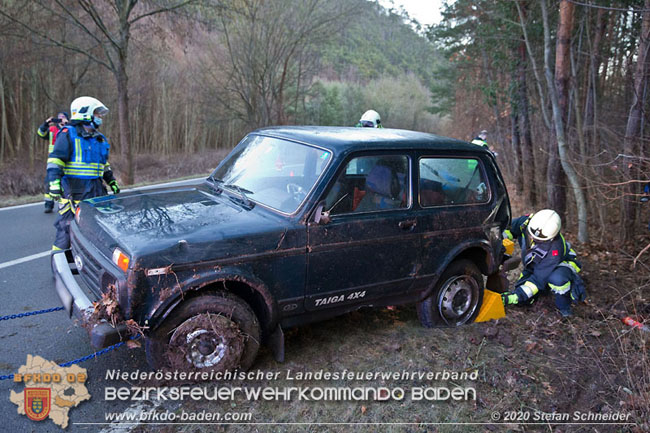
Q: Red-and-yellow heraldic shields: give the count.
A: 1